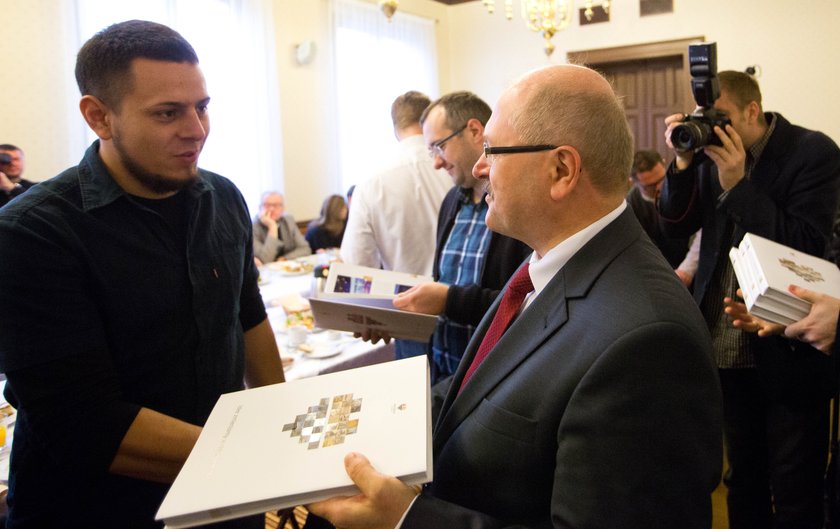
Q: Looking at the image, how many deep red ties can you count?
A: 1